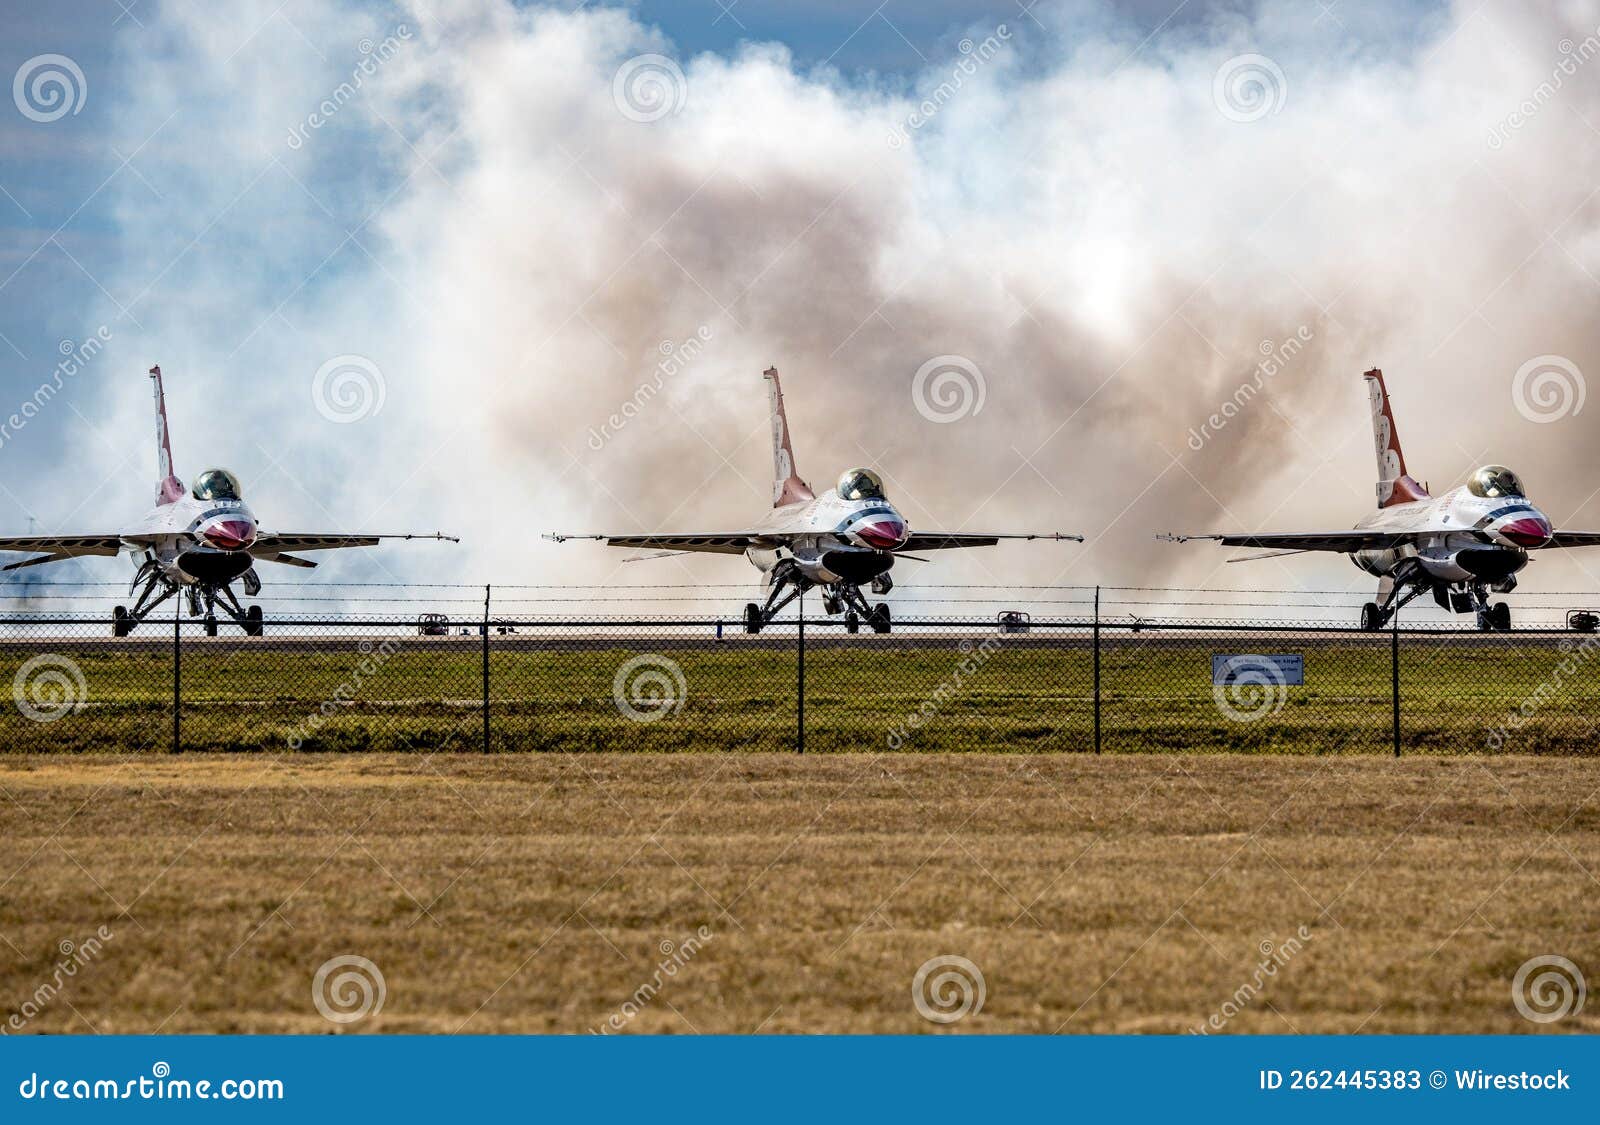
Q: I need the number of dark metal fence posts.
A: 5